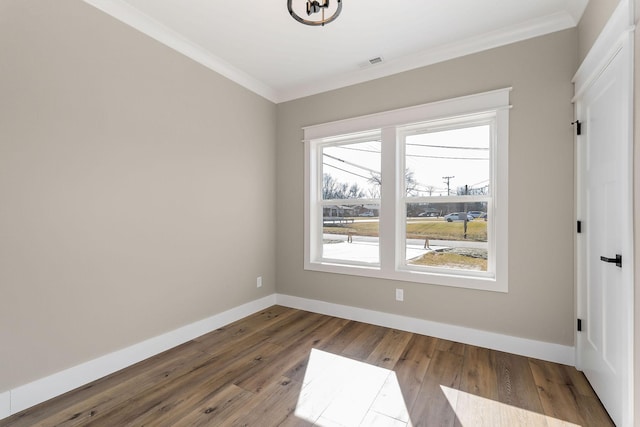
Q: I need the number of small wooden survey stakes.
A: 2